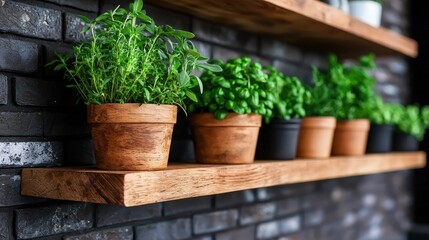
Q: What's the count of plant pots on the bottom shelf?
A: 7